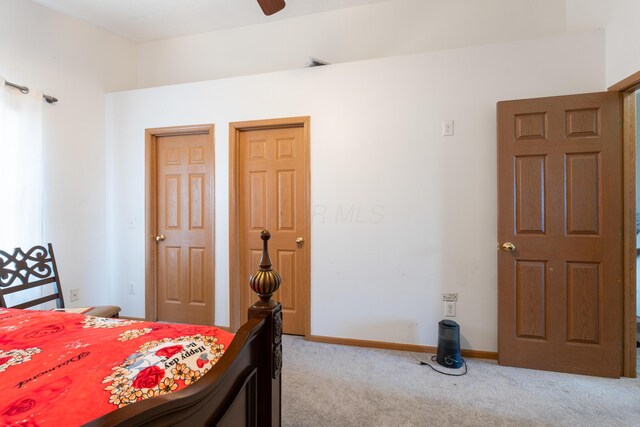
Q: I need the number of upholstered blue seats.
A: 0